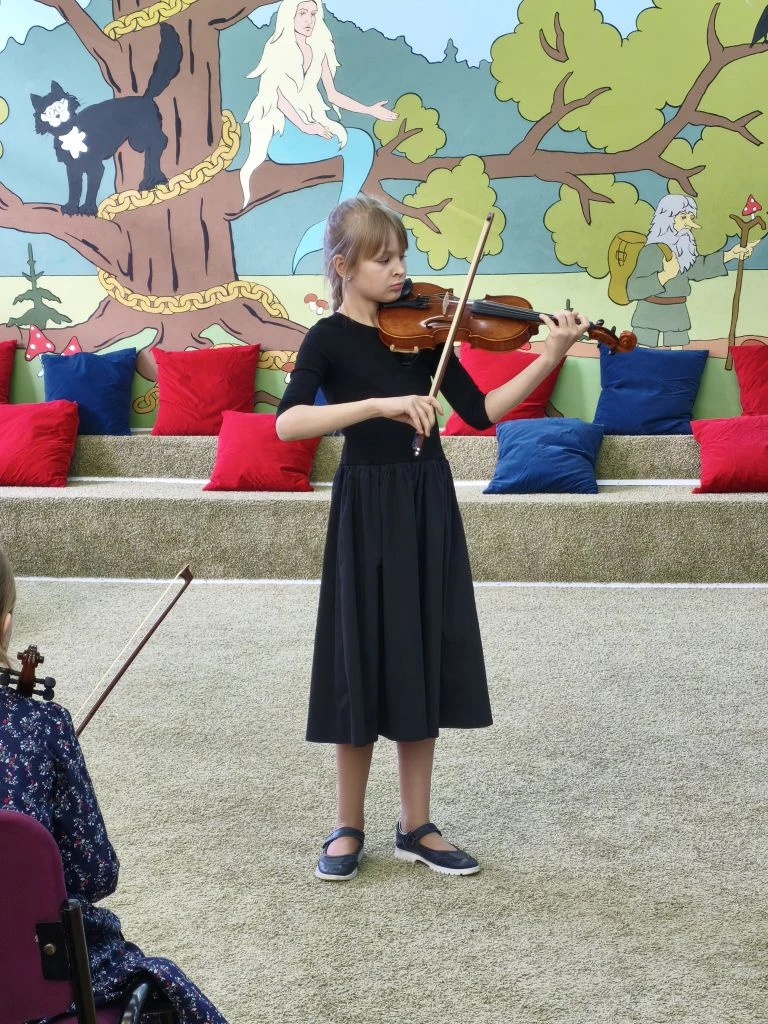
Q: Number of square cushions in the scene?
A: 11